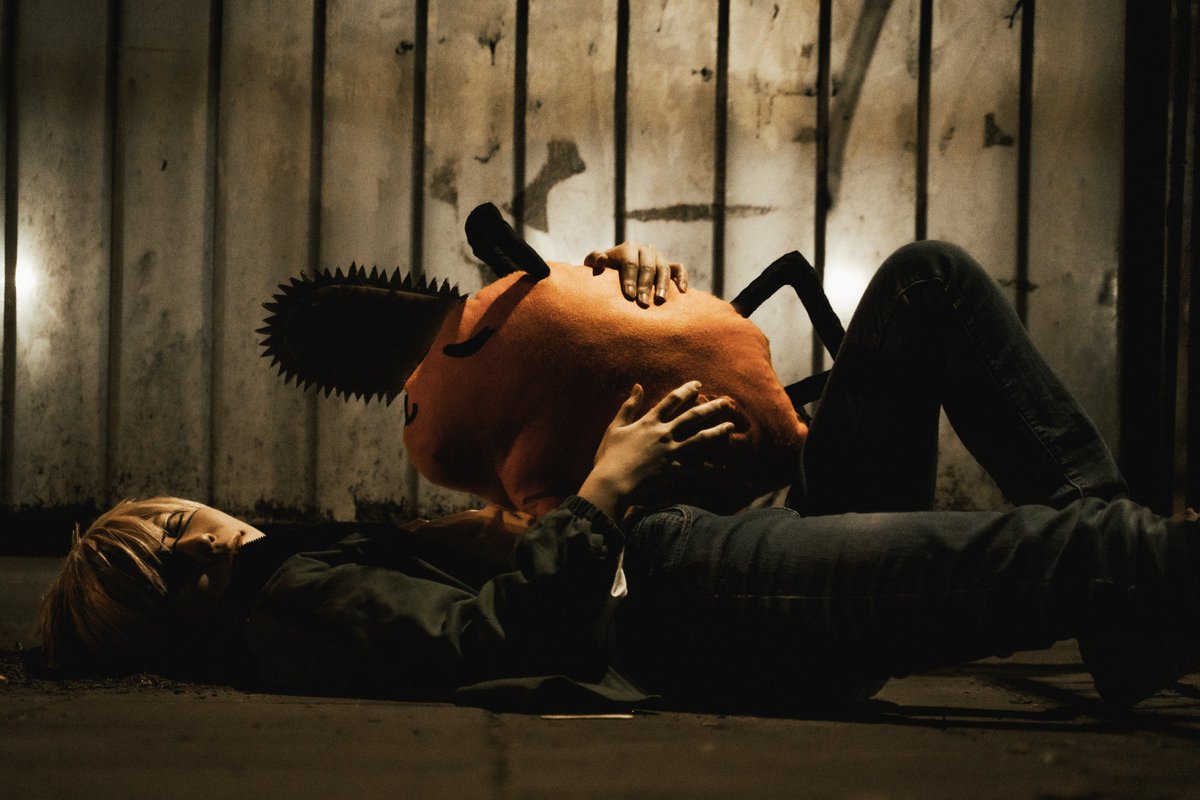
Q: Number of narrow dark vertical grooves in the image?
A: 11